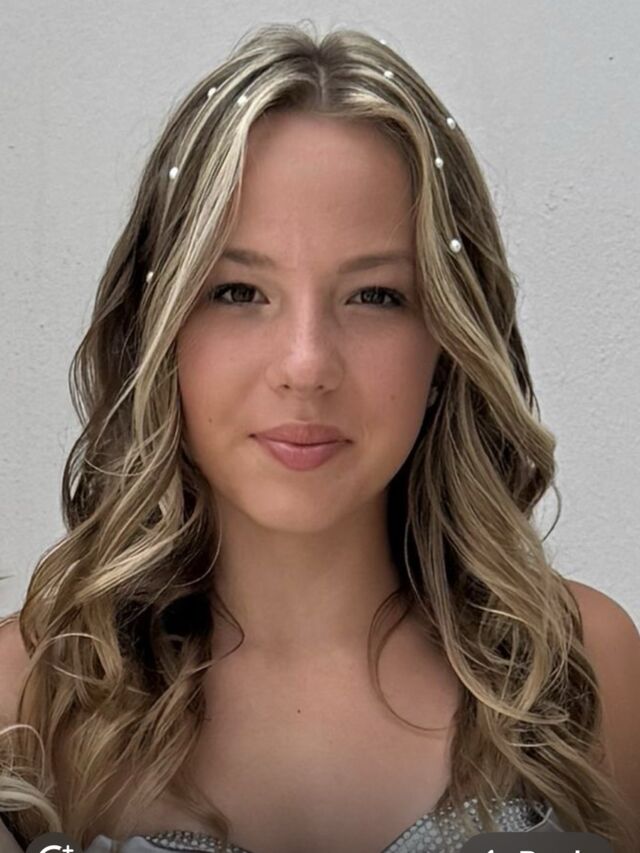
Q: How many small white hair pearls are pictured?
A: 9